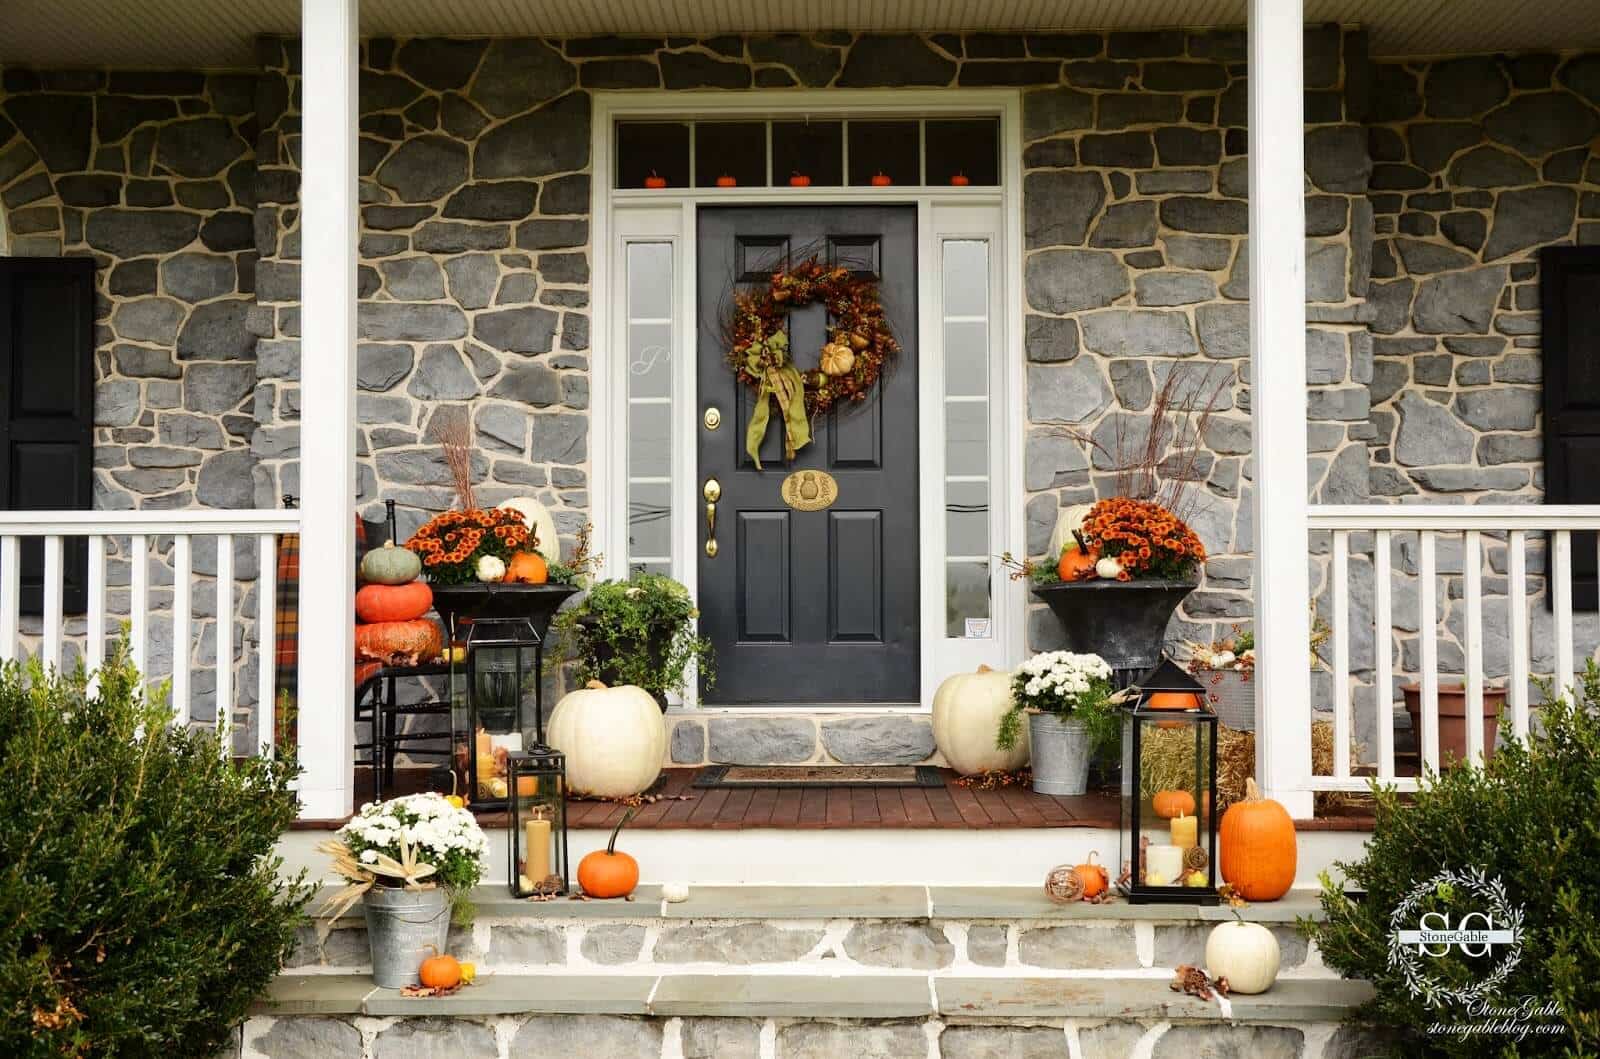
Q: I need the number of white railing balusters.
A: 13